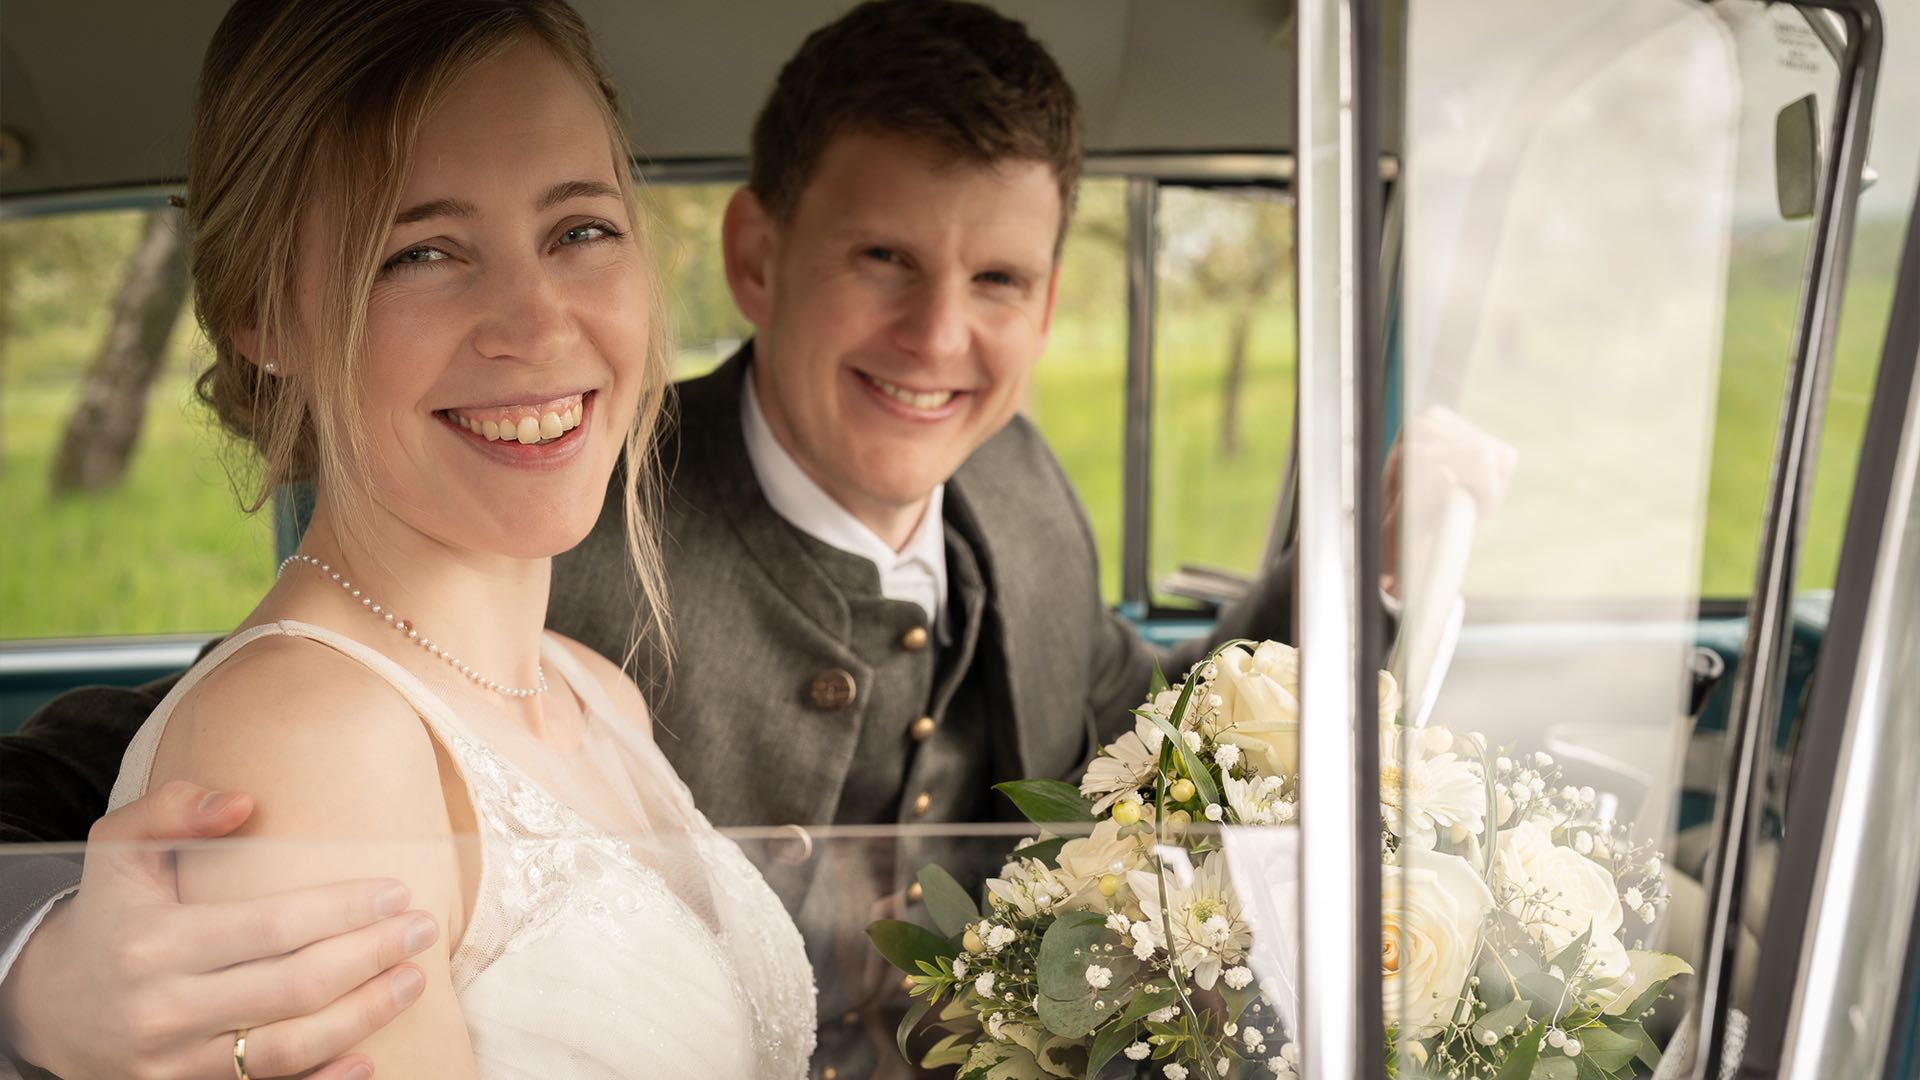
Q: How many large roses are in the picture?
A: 3